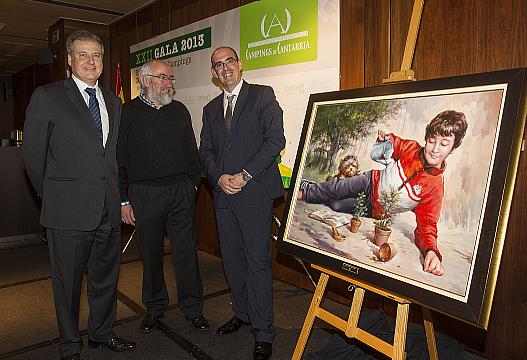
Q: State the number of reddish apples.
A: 0